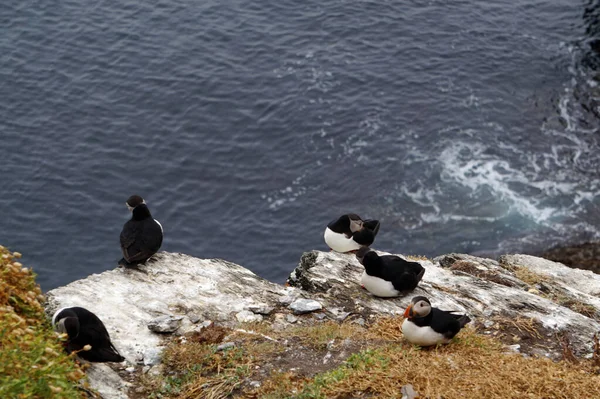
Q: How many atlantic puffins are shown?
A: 5